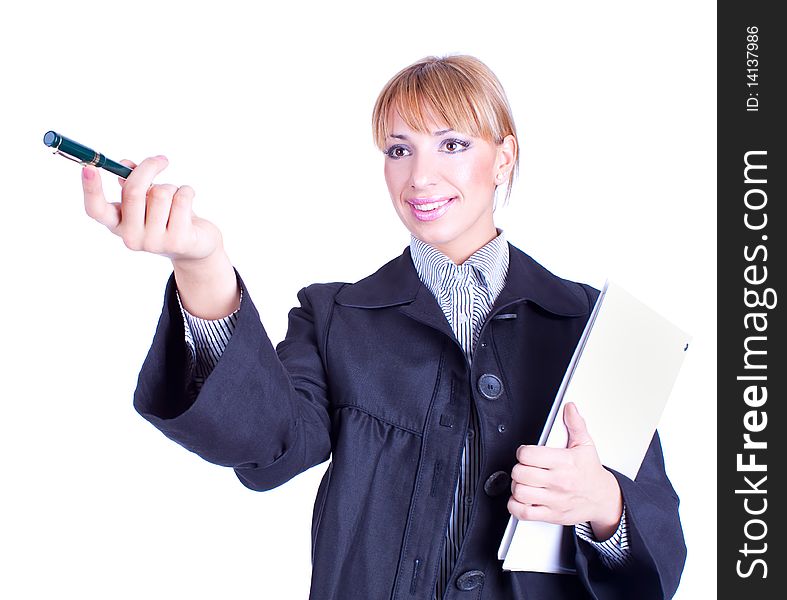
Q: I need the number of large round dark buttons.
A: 3